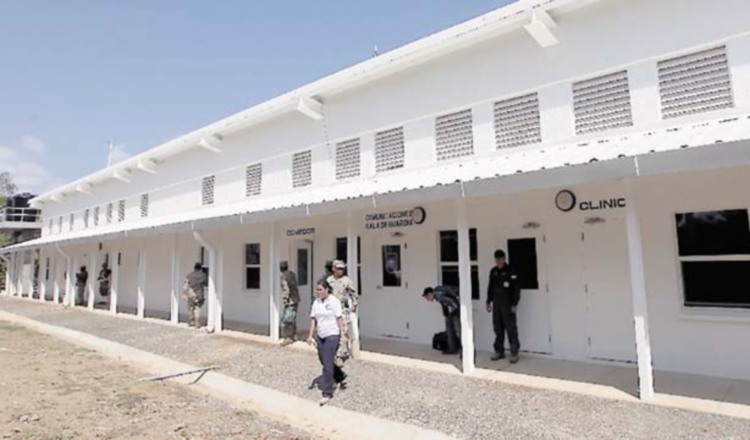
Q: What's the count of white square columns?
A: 15